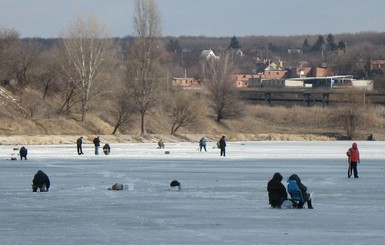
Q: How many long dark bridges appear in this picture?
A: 1